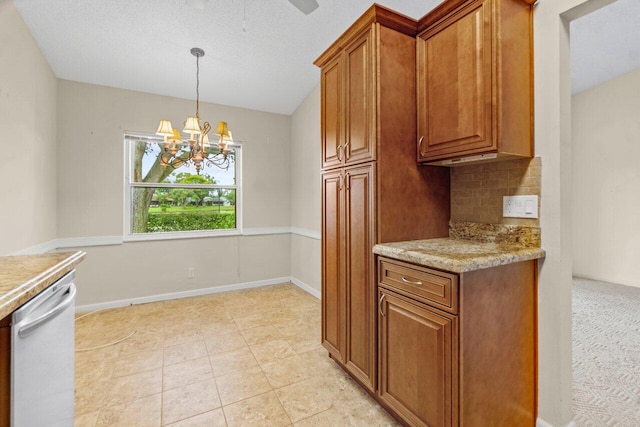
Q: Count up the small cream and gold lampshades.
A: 6